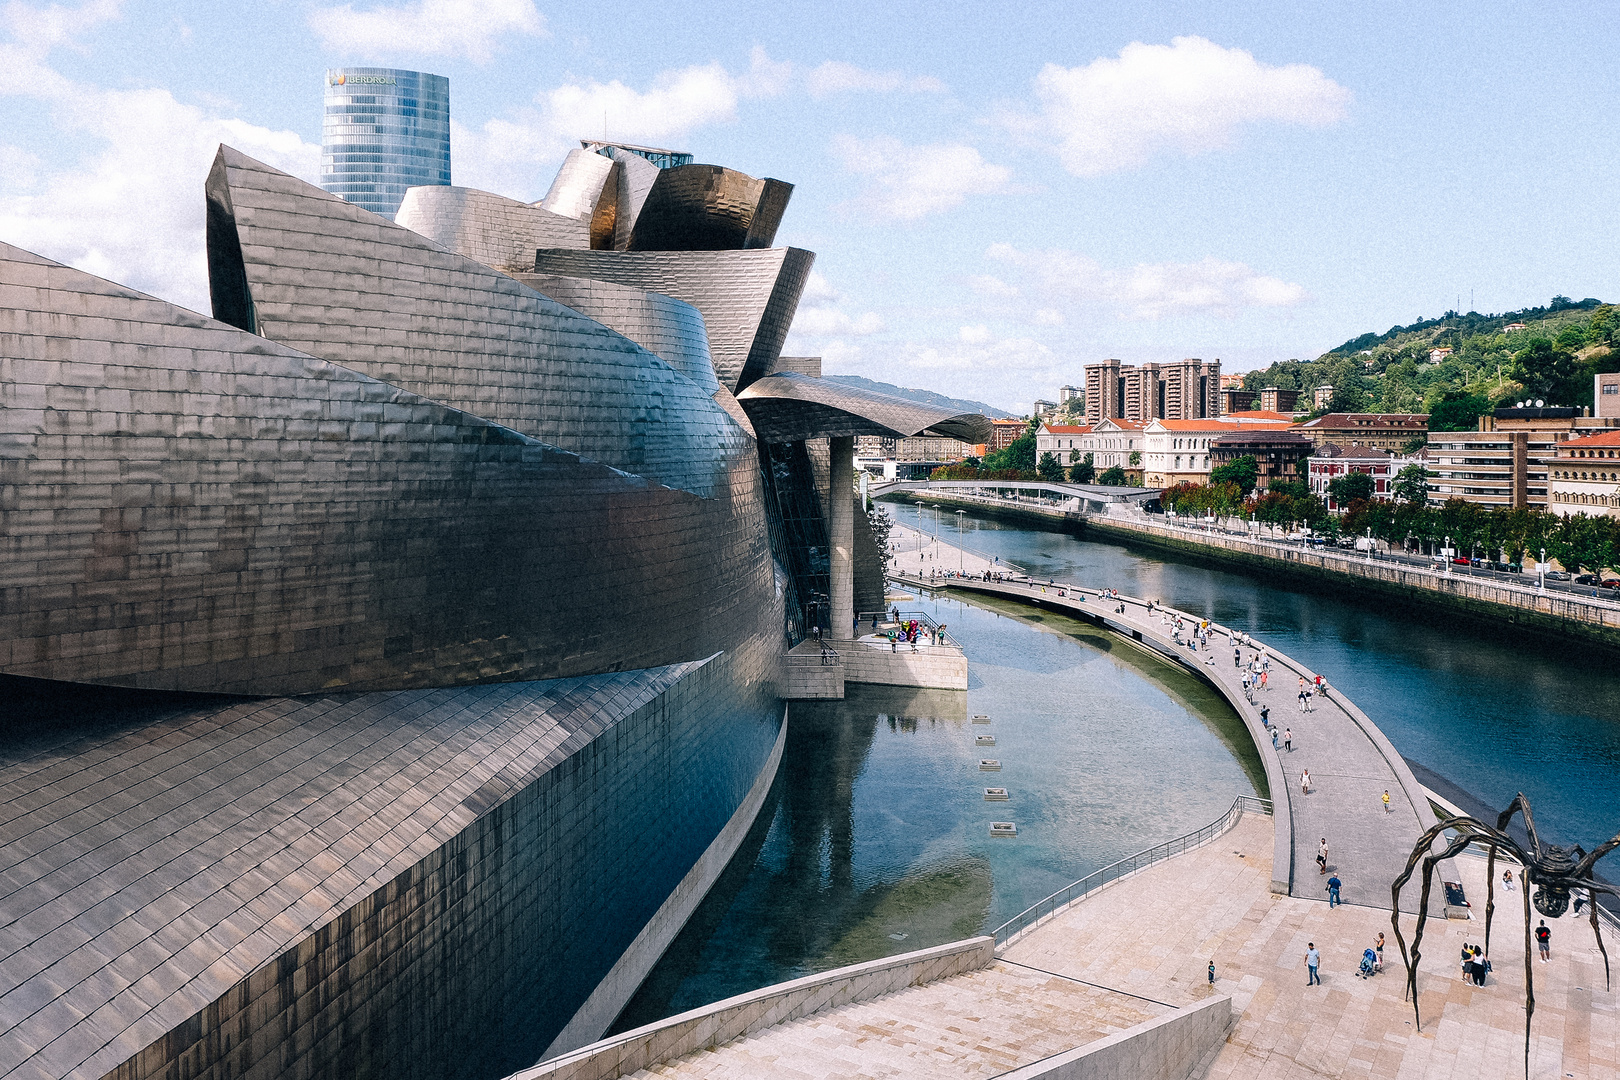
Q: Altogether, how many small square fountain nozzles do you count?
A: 5